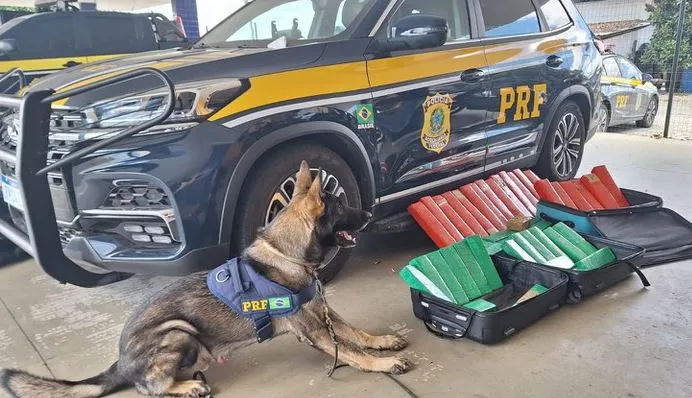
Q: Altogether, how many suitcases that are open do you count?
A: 3